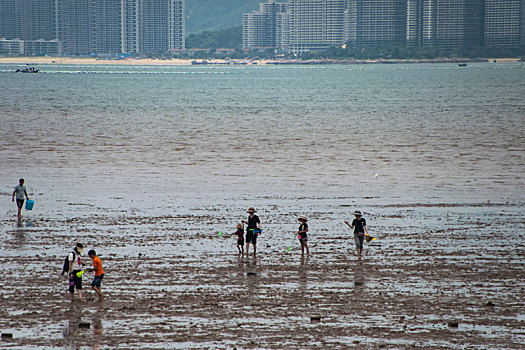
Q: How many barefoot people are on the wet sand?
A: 7